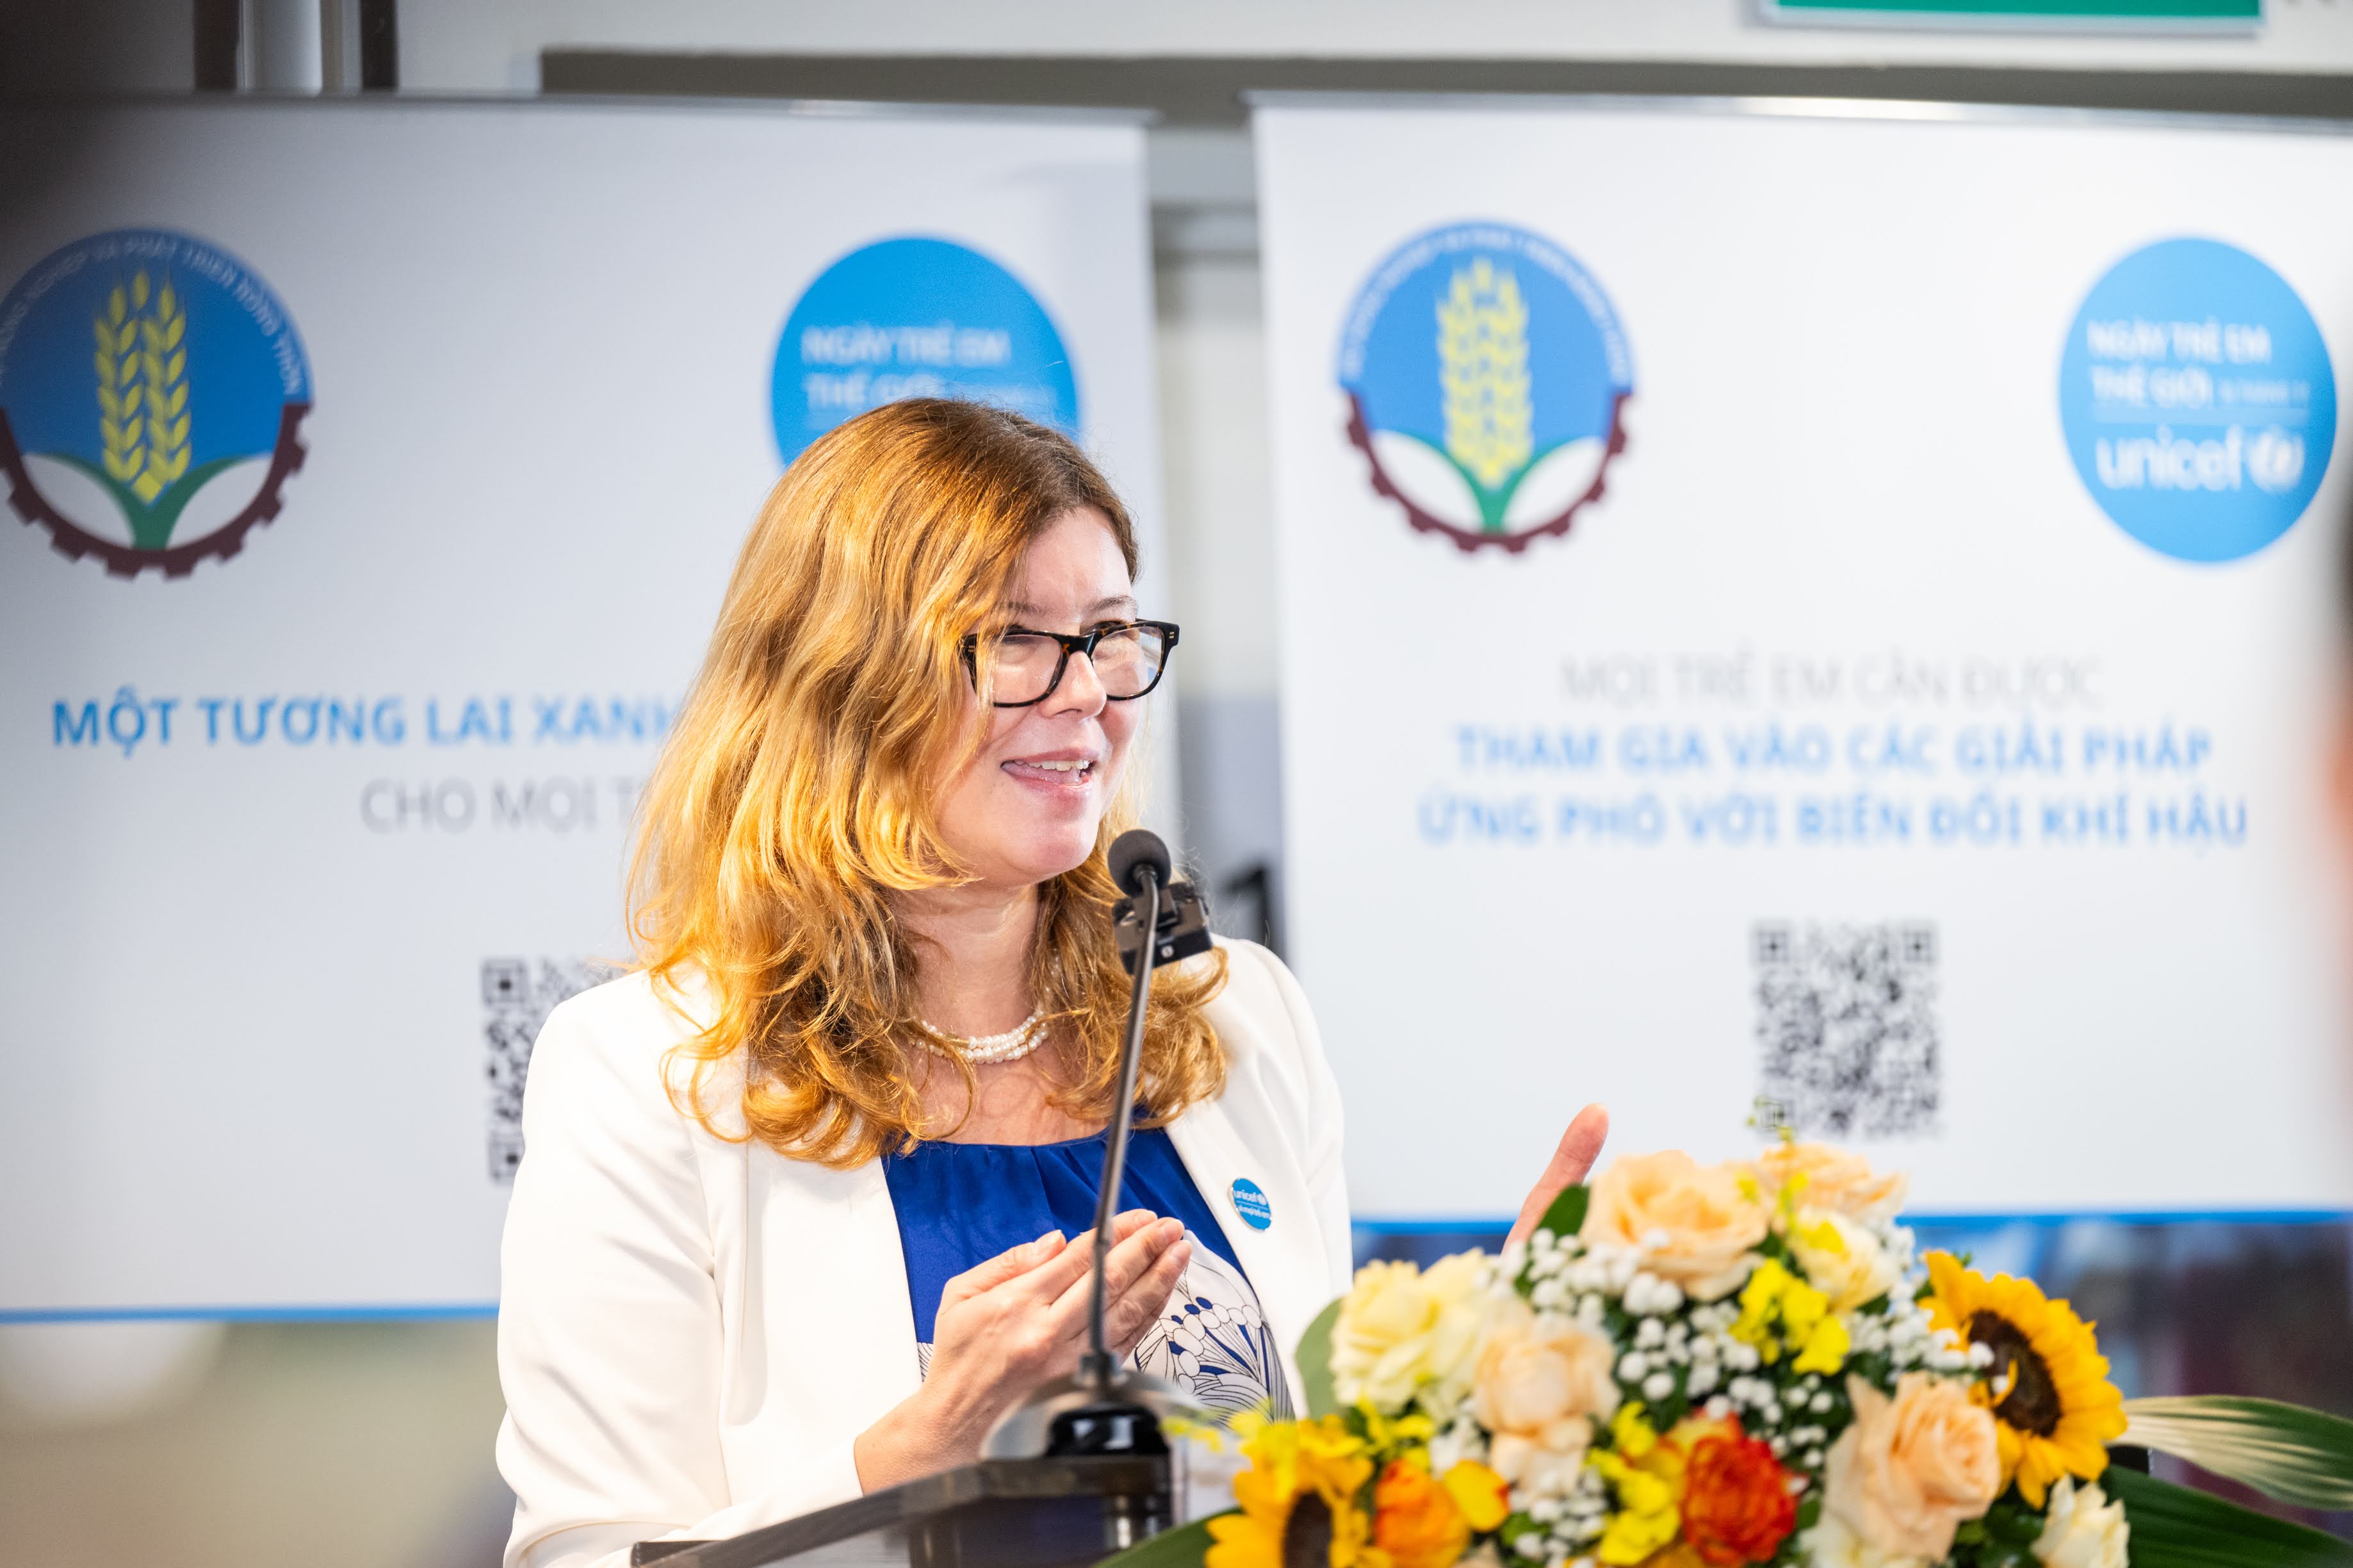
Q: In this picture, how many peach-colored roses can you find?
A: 4